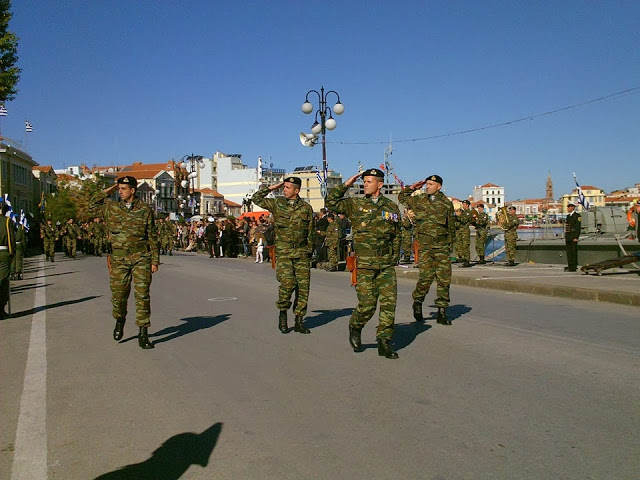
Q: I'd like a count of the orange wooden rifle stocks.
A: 4